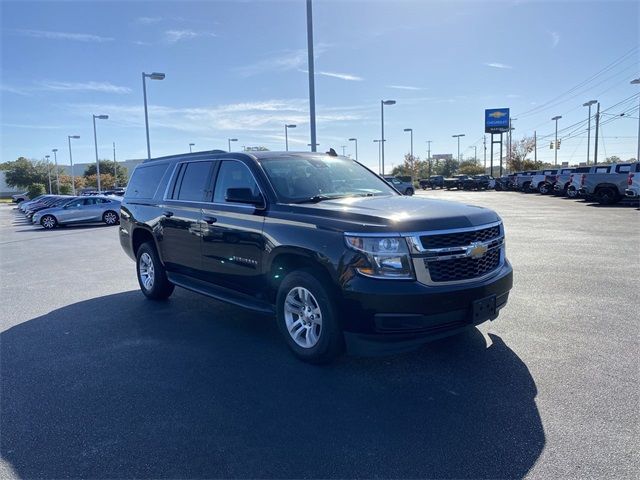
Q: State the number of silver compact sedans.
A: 1